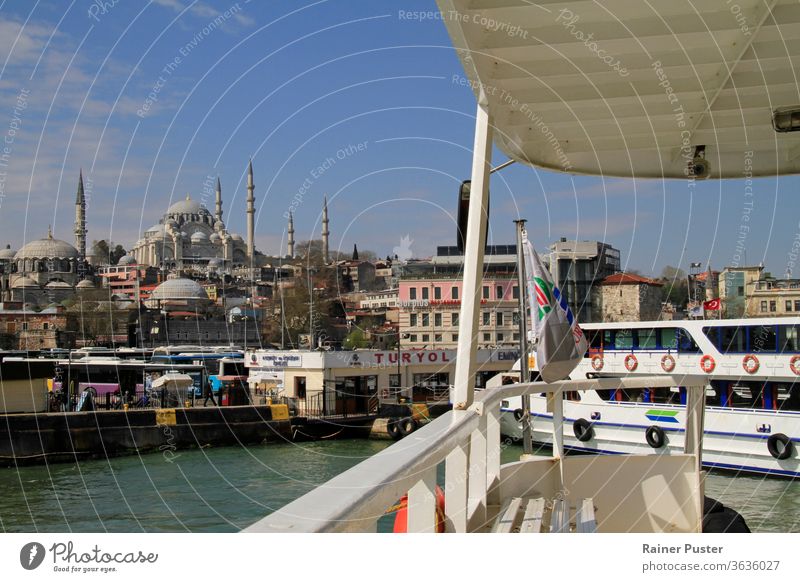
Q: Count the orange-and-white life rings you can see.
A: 6